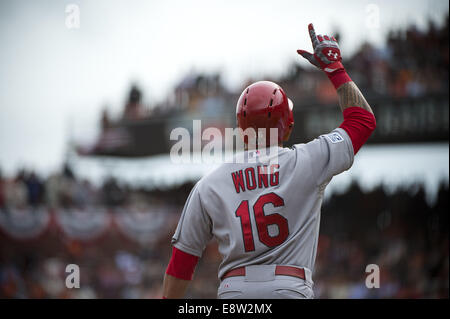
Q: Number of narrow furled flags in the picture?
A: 0